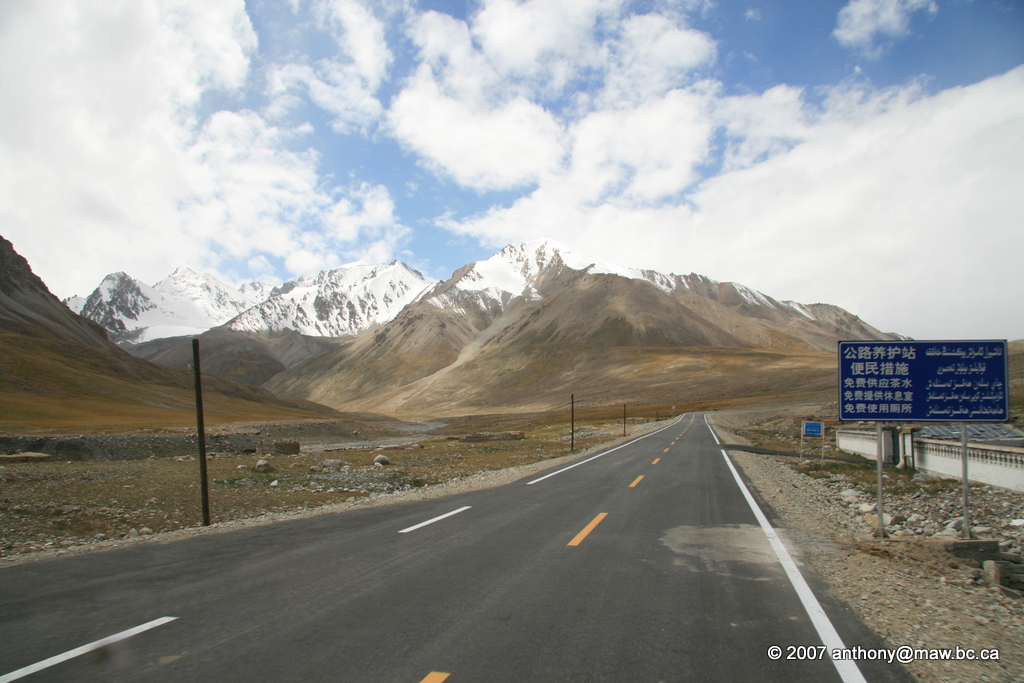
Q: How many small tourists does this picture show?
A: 0